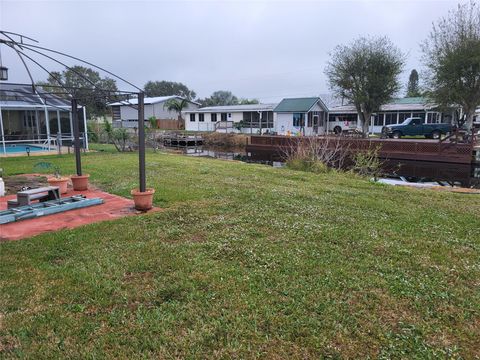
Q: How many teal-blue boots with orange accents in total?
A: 0